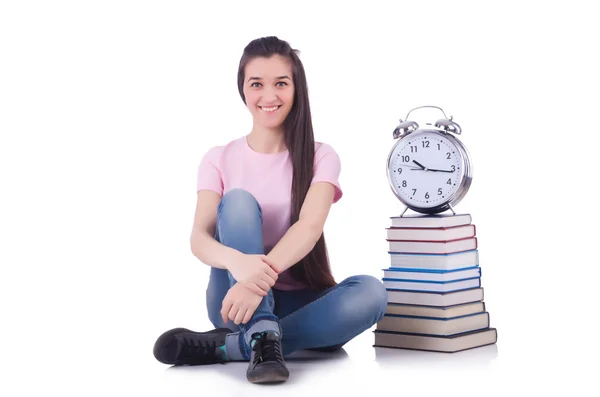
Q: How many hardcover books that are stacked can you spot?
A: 10